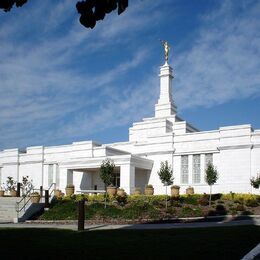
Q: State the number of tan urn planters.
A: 11